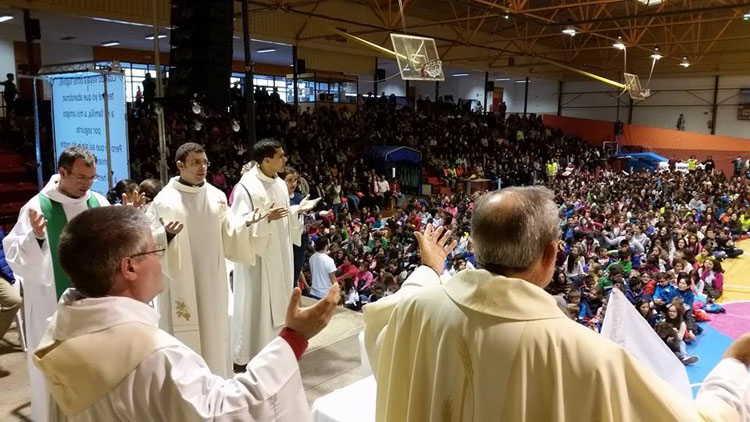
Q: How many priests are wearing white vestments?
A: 5